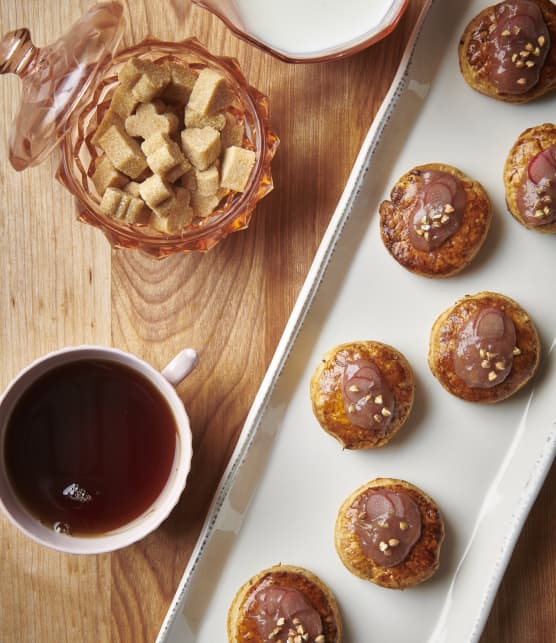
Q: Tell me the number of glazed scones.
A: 7